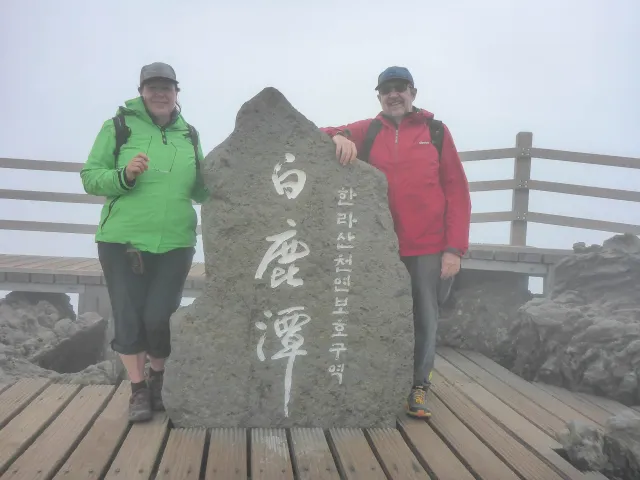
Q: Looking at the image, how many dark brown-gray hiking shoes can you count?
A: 2